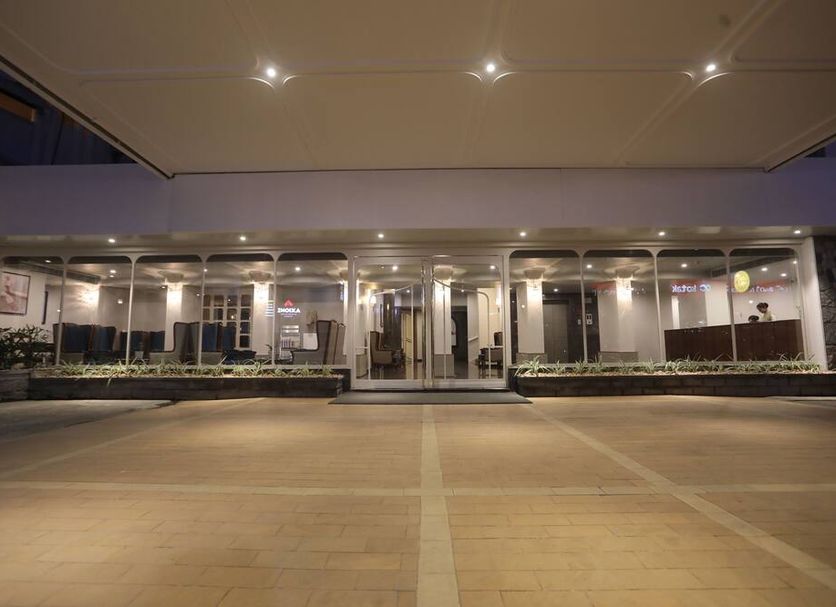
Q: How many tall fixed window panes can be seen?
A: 9